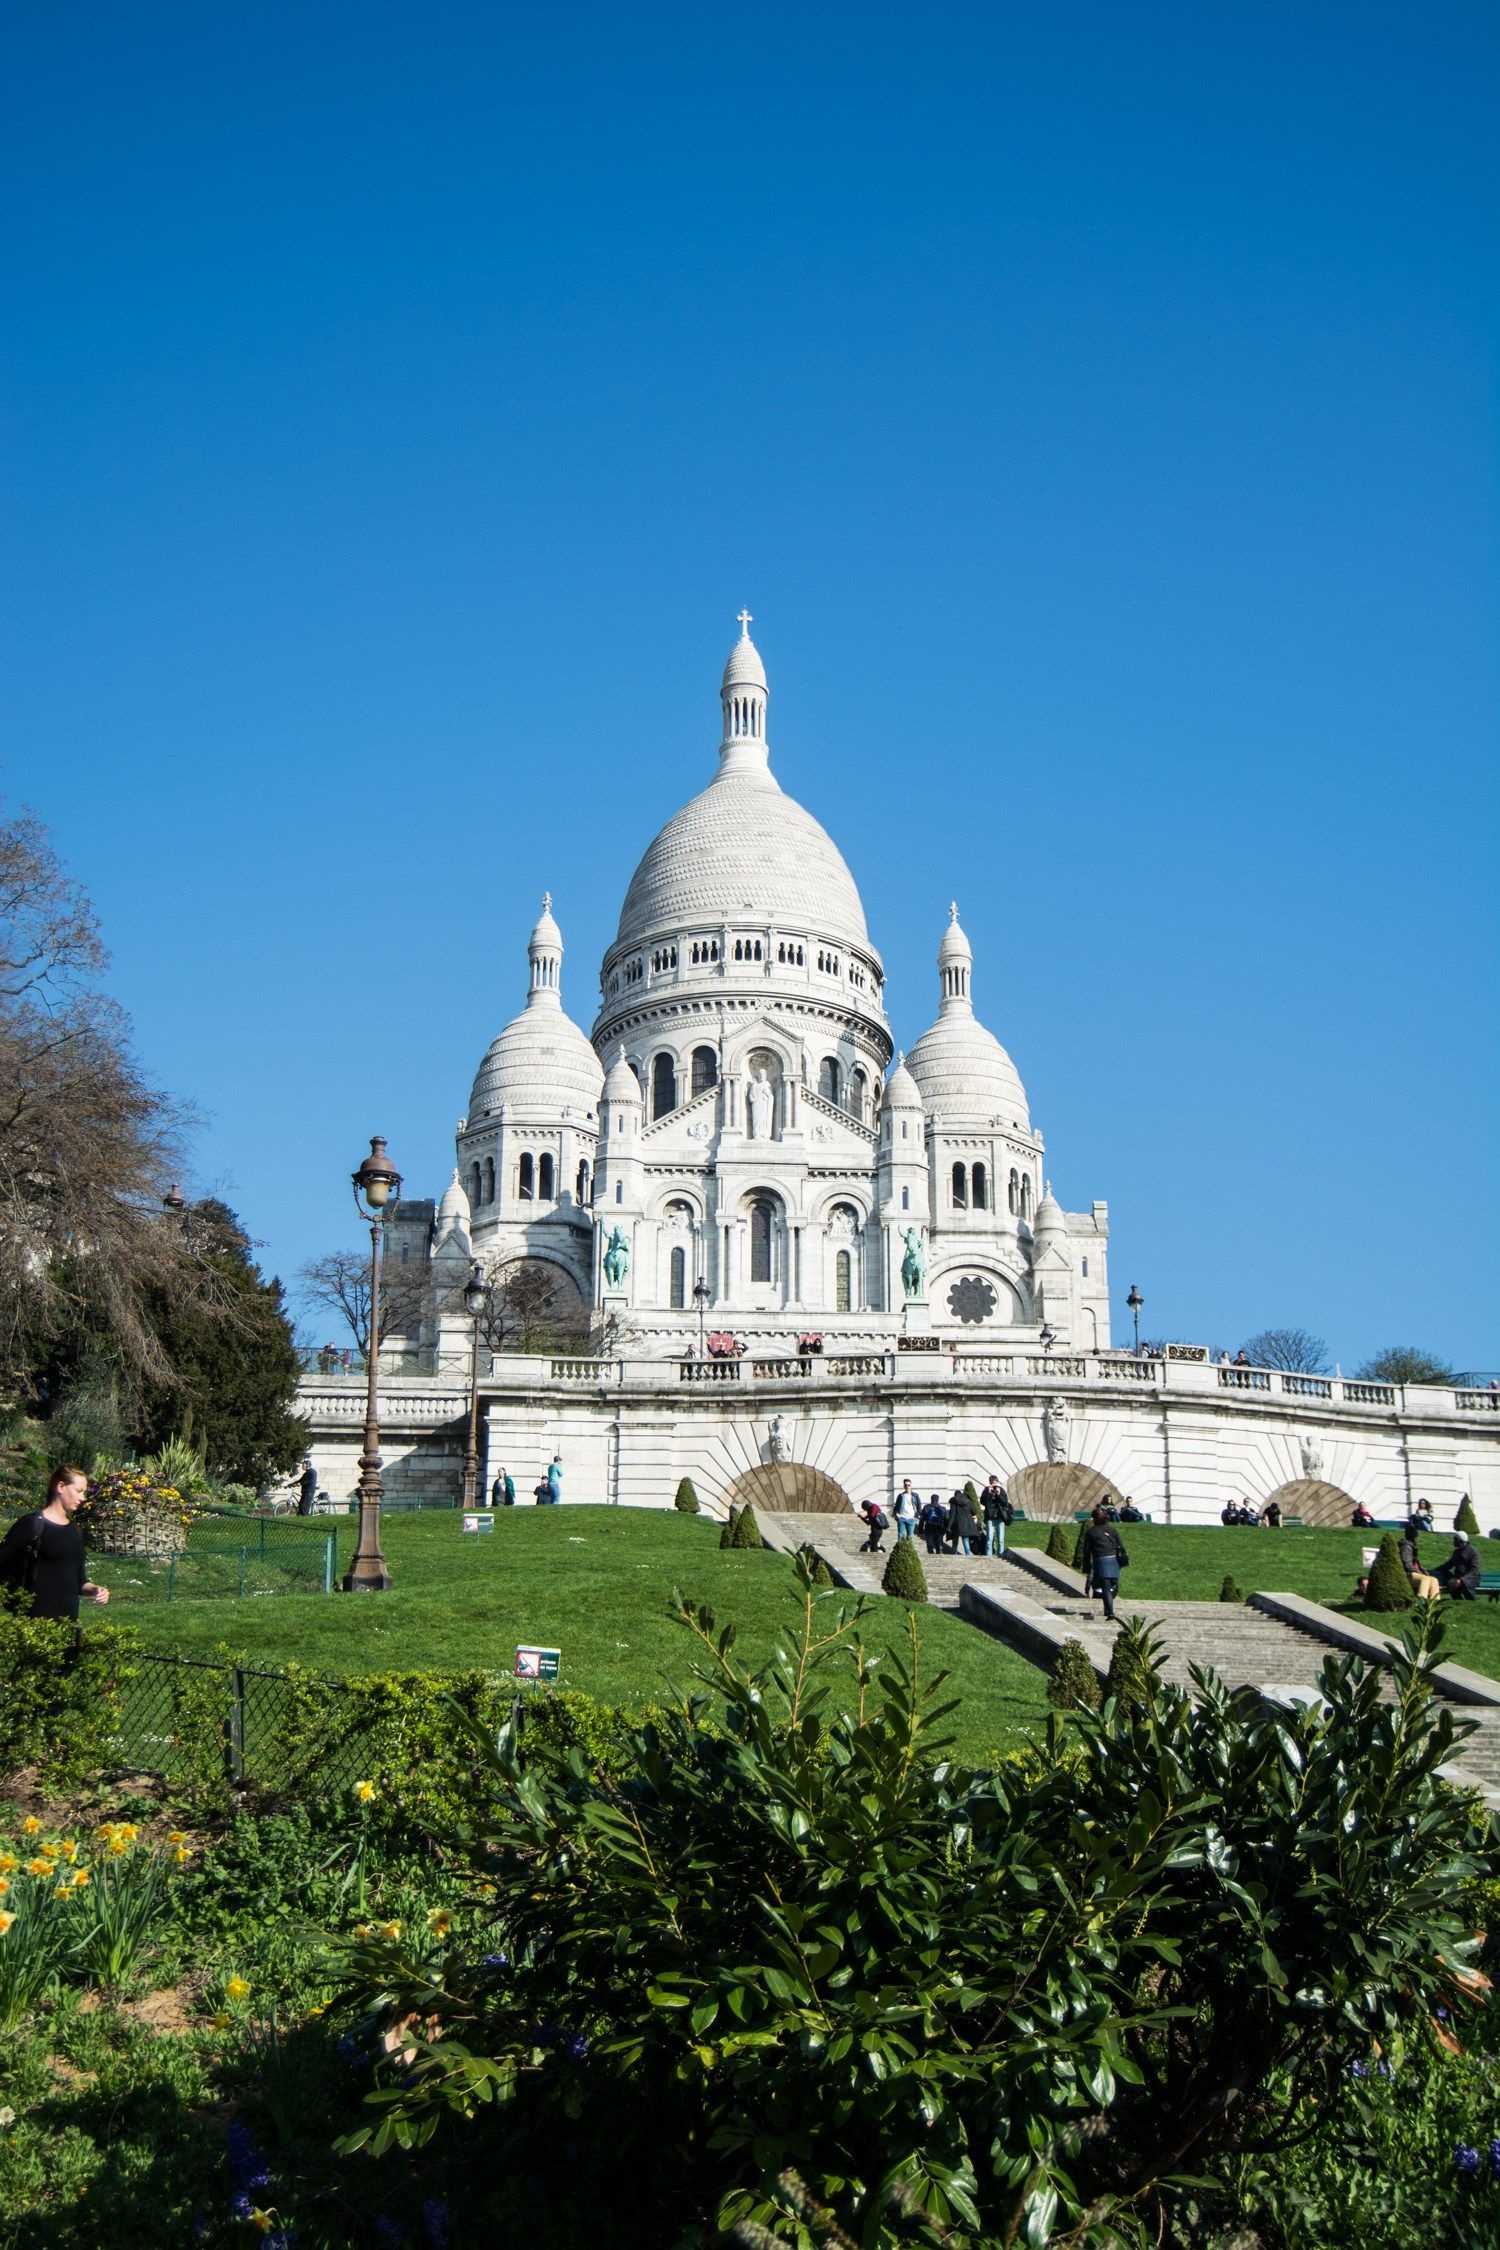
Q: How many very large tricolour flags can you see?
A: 0